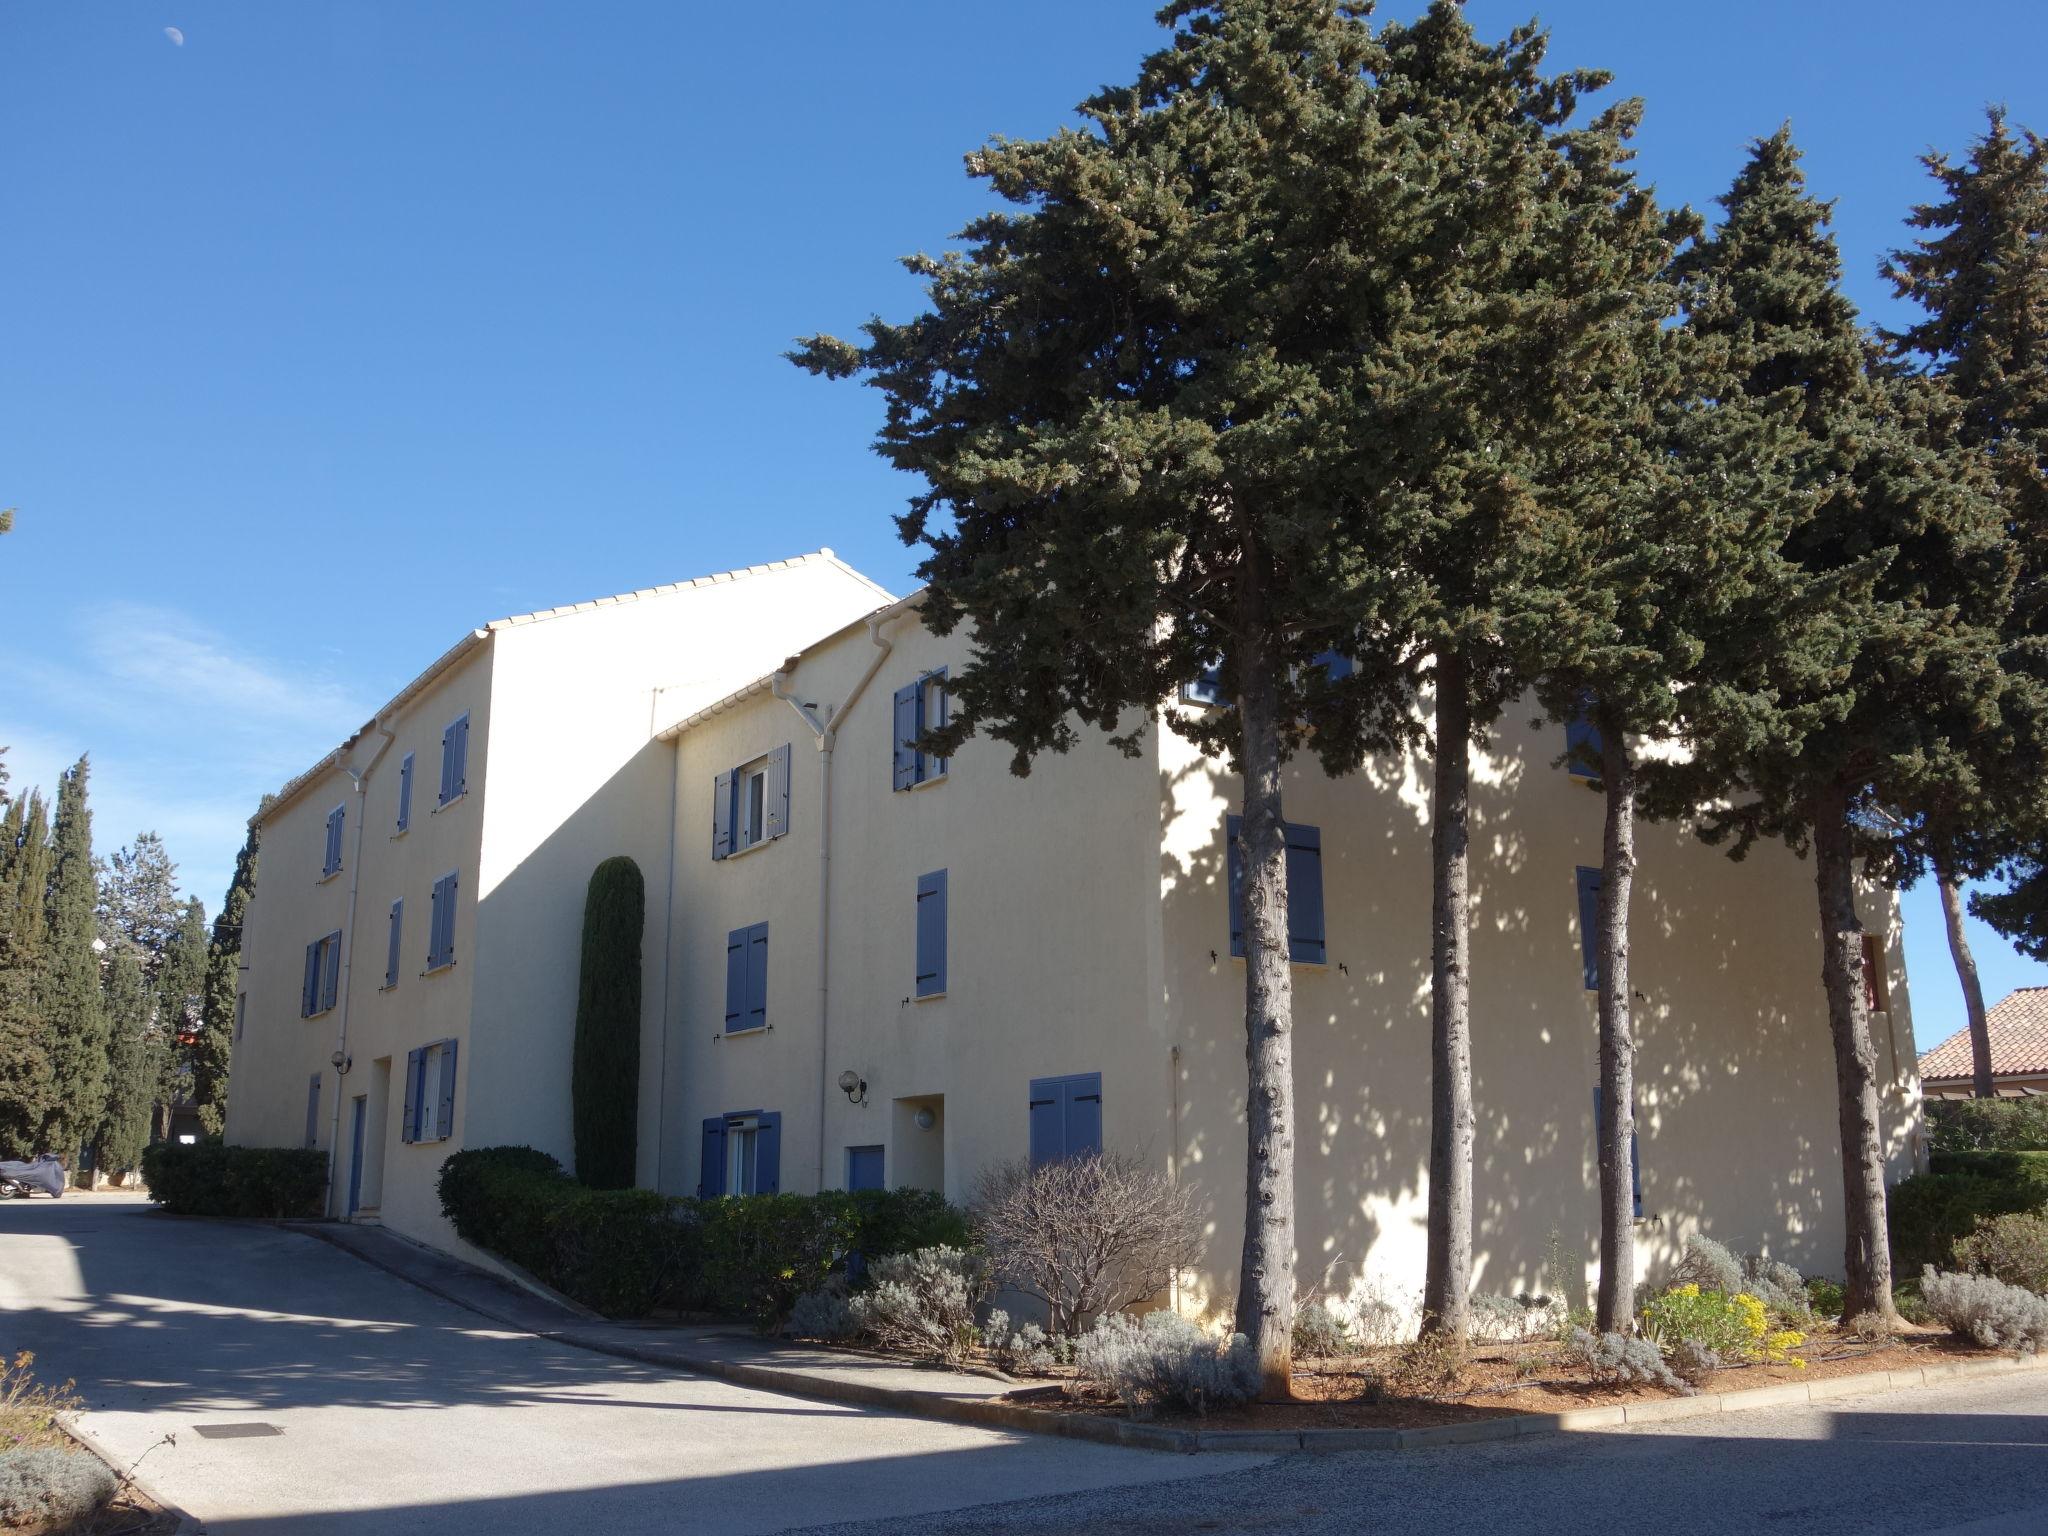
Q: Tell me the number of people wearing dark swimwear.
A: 0